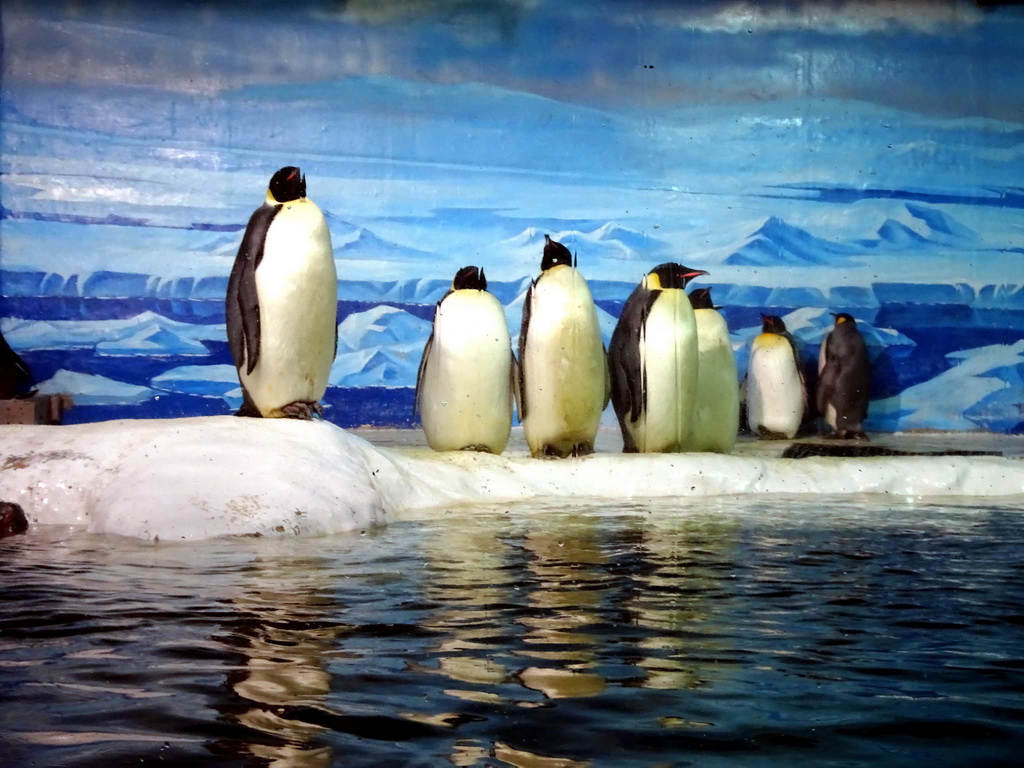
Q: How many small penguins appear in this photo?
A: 2